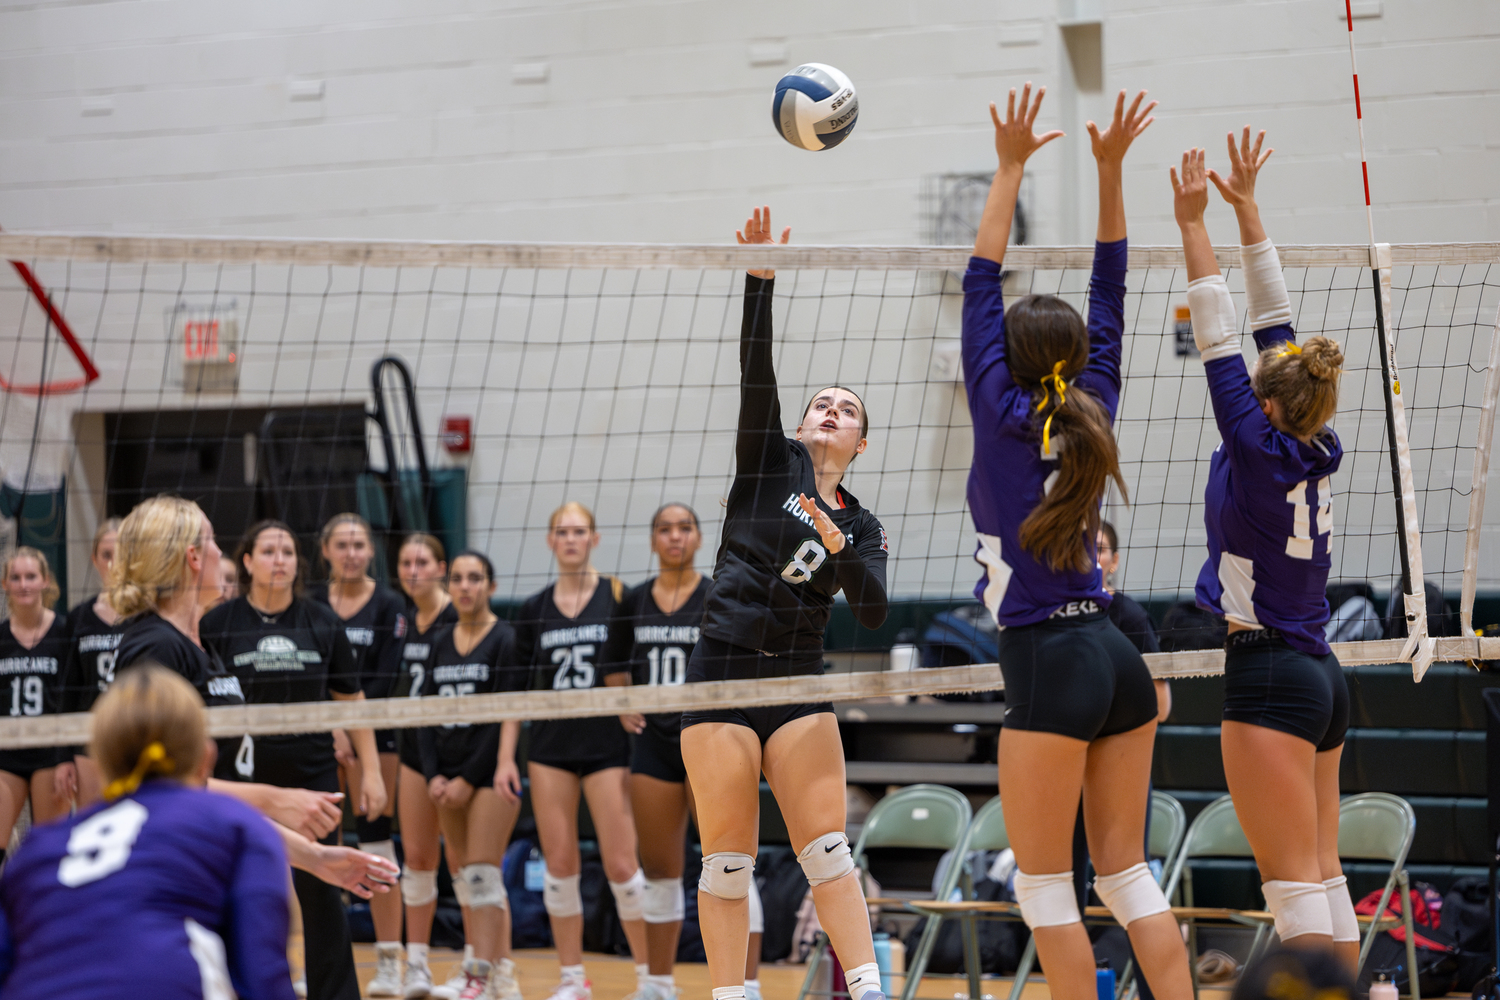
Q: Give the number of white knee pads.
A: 14